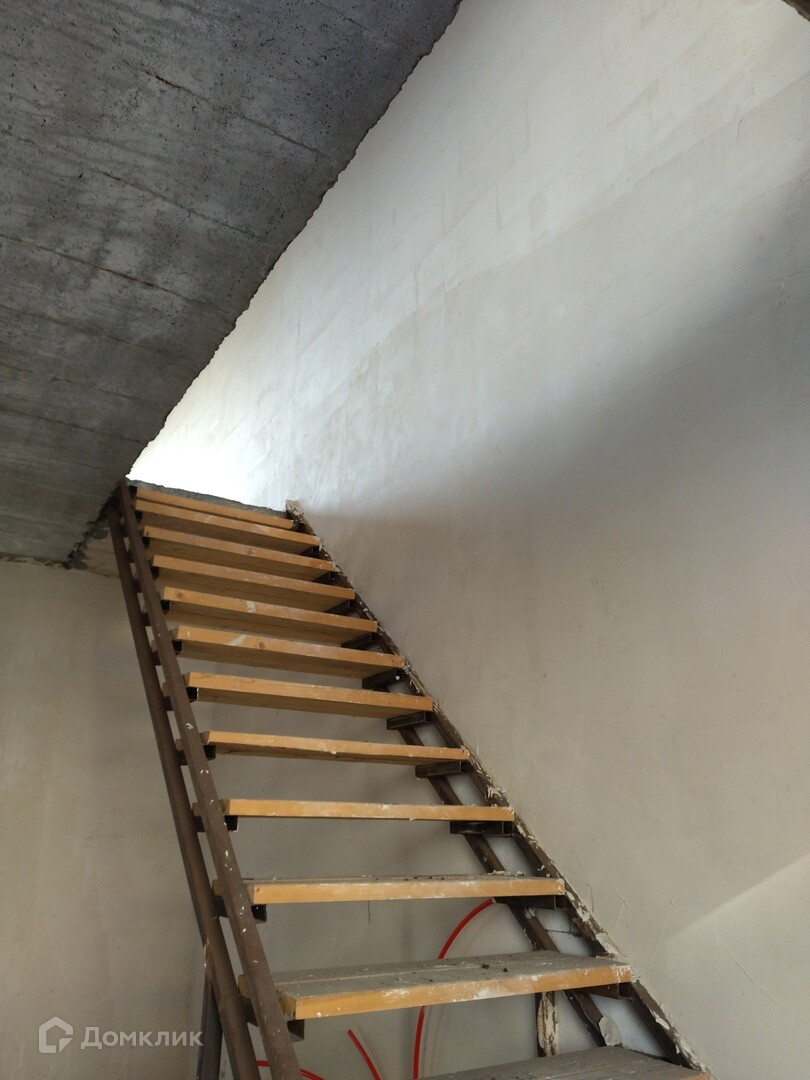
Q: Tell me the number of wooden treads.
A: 12